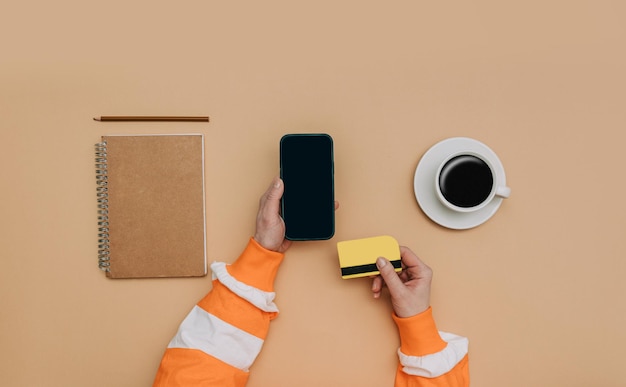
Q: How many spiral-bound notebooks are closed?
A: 1